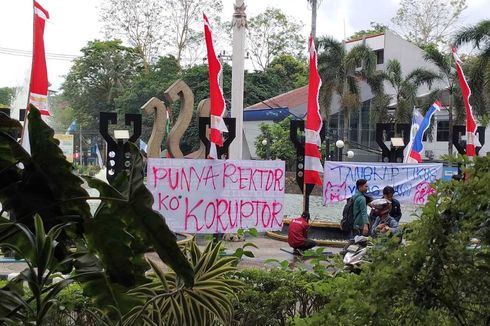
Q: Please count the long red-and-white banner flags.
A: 4